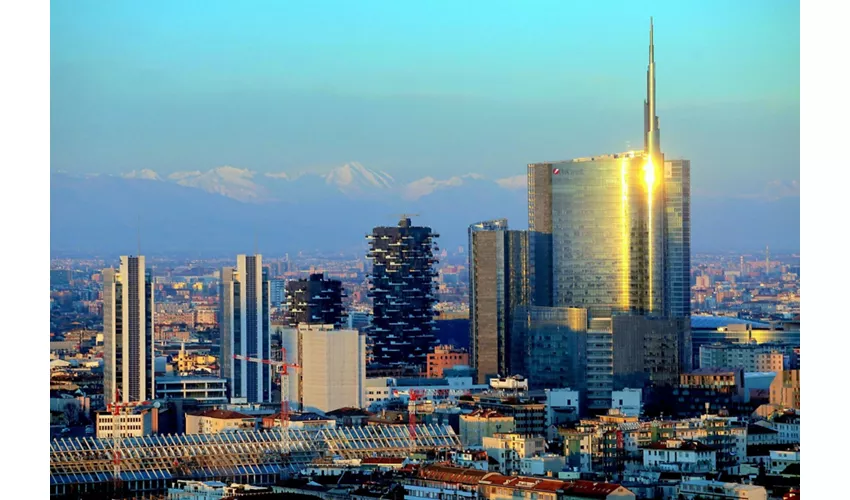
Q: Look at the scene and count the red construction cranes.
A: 3